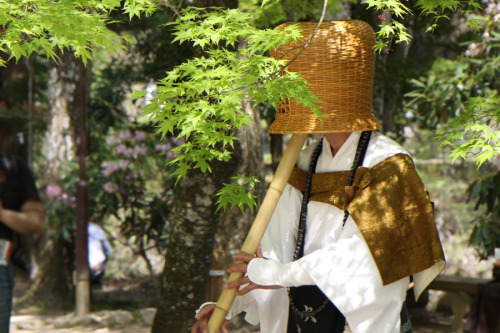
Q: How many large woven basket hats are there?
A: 1